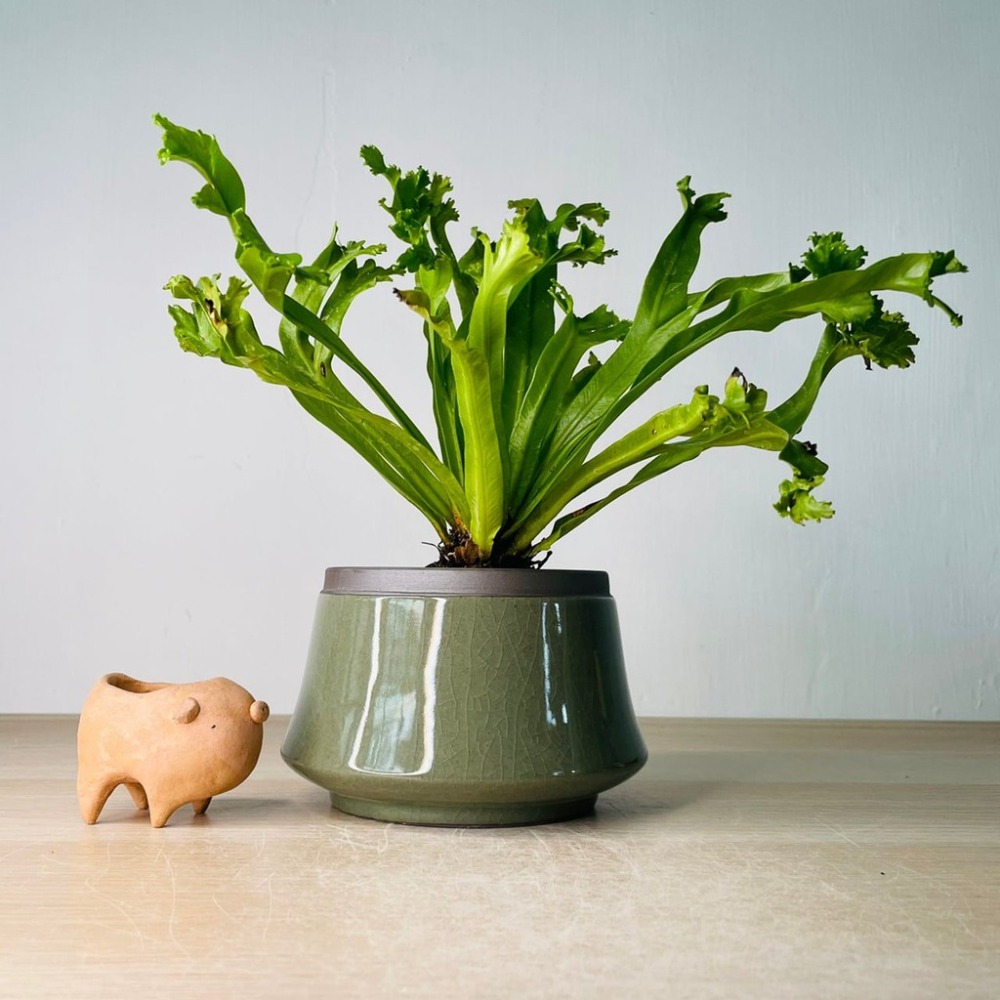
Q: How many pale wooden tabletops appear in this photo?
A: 1